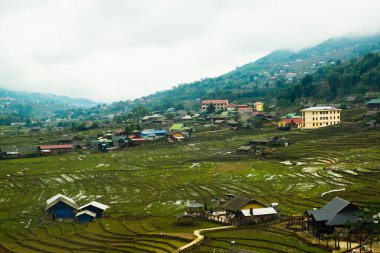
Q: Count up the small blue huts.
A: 3